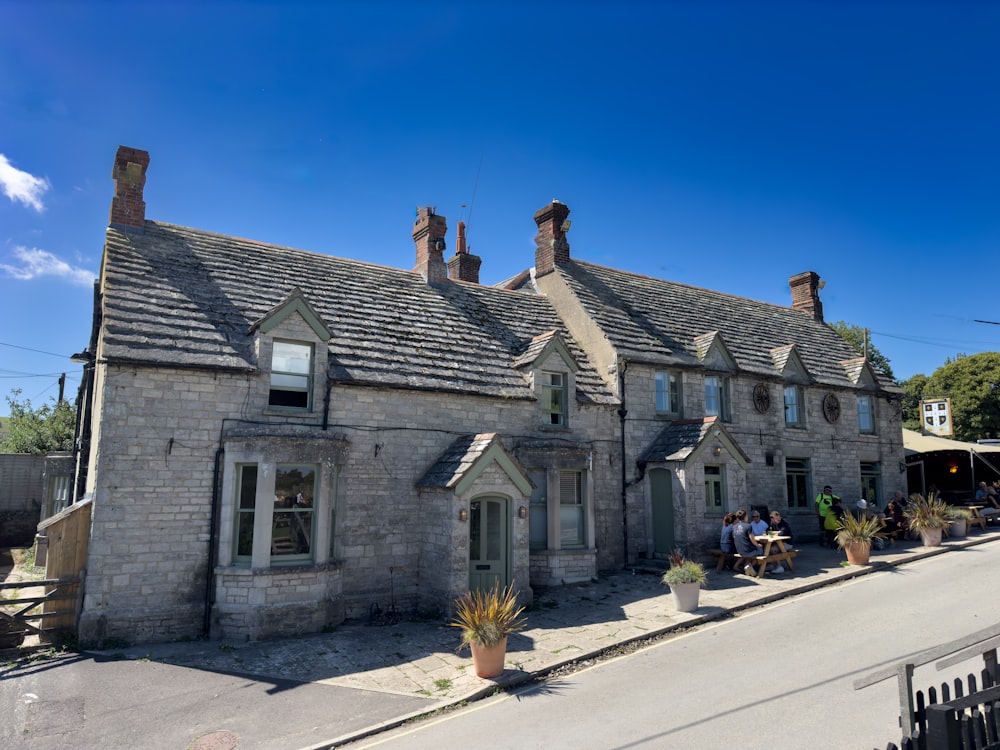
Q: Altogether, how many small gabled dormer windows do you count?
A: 5